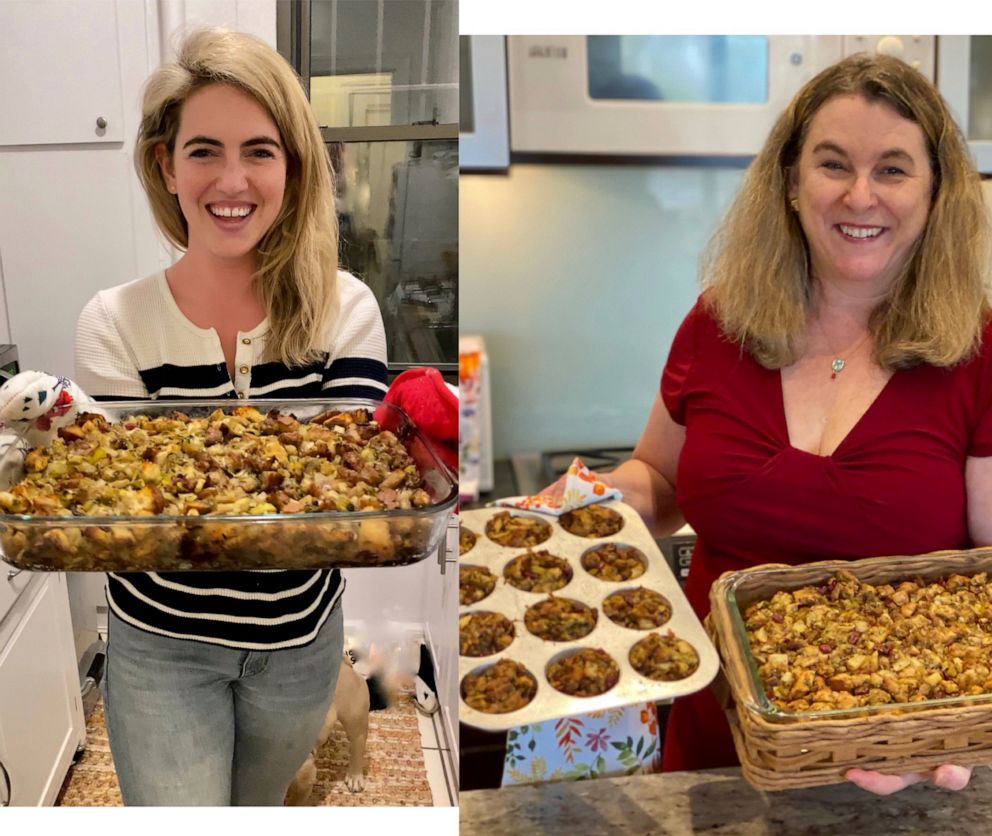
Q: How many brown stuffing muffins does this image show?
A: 12